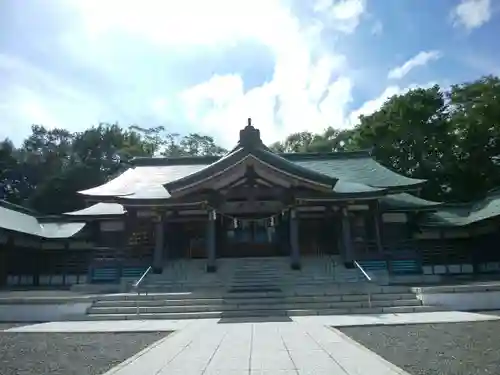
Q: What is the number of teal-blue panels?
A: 4